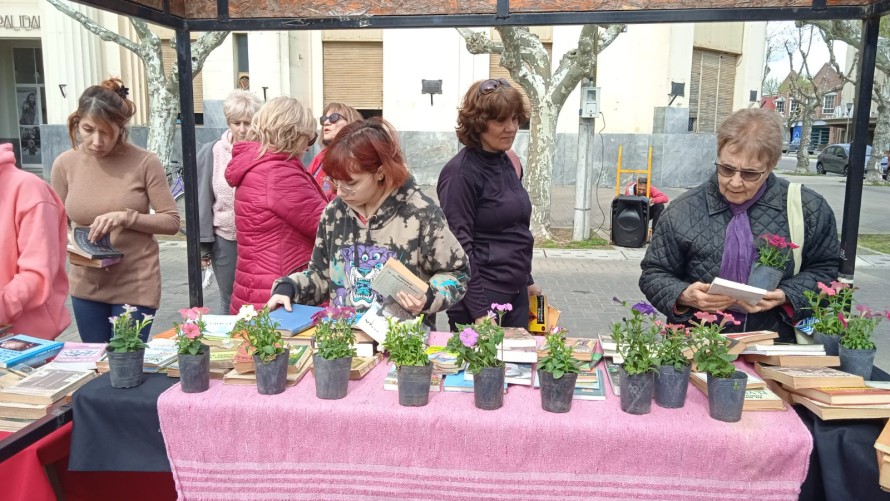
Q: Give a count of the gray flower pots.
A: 13